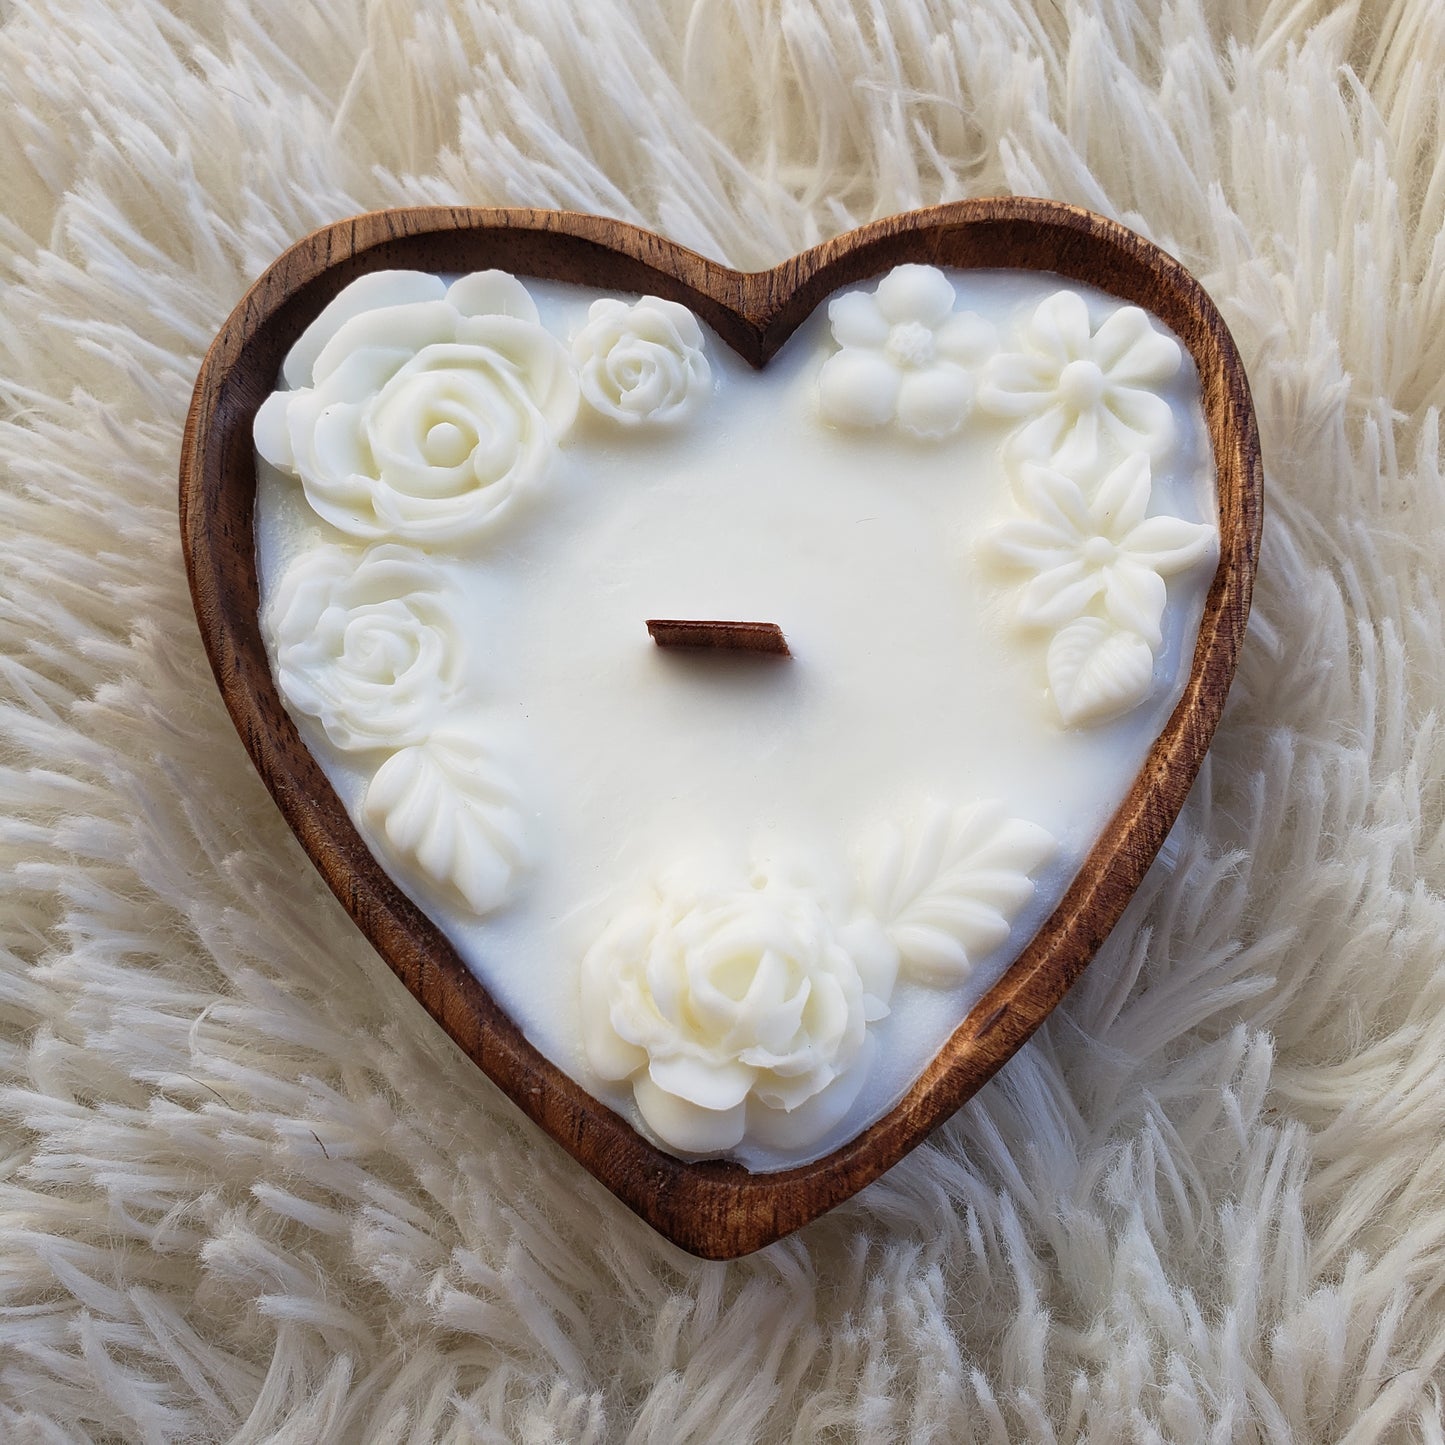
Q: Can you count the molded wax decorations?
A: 10